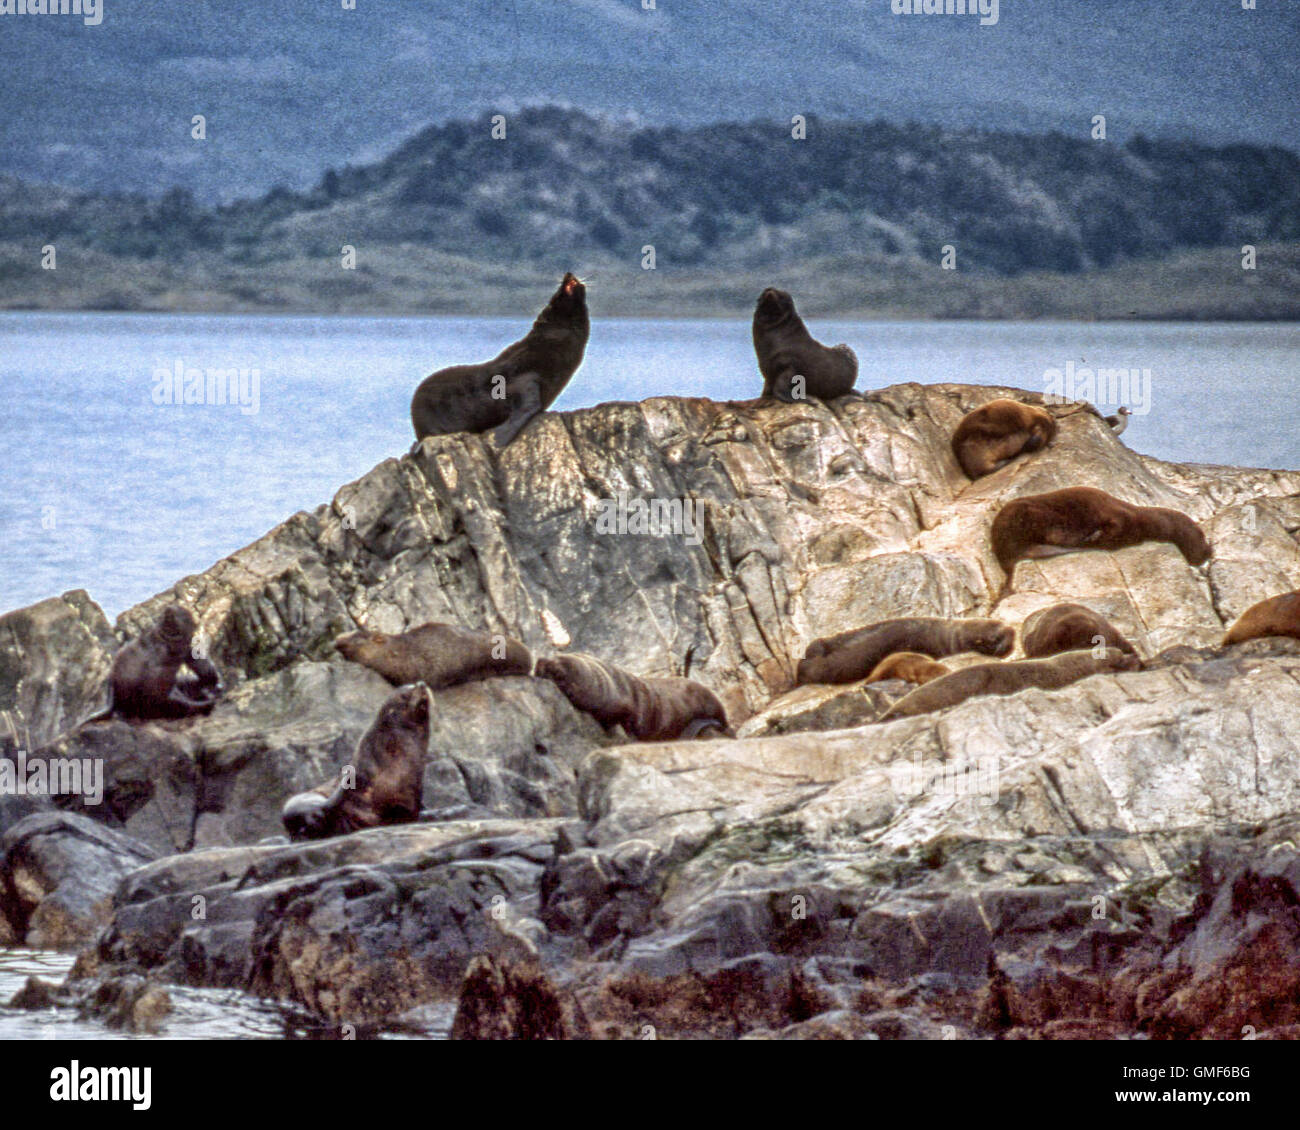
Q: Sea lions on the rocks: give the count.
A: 13